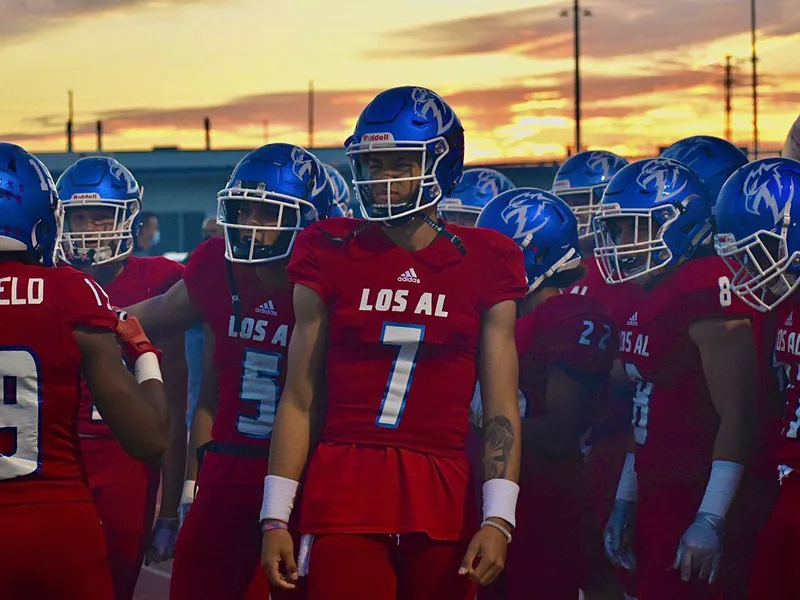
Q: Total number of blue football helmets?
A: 11